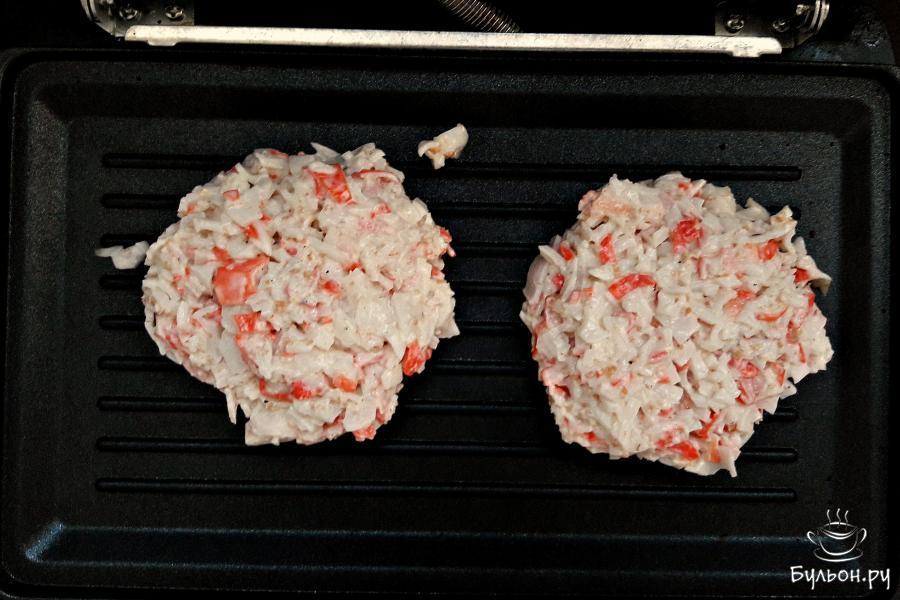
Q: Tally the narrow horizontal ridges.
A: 9